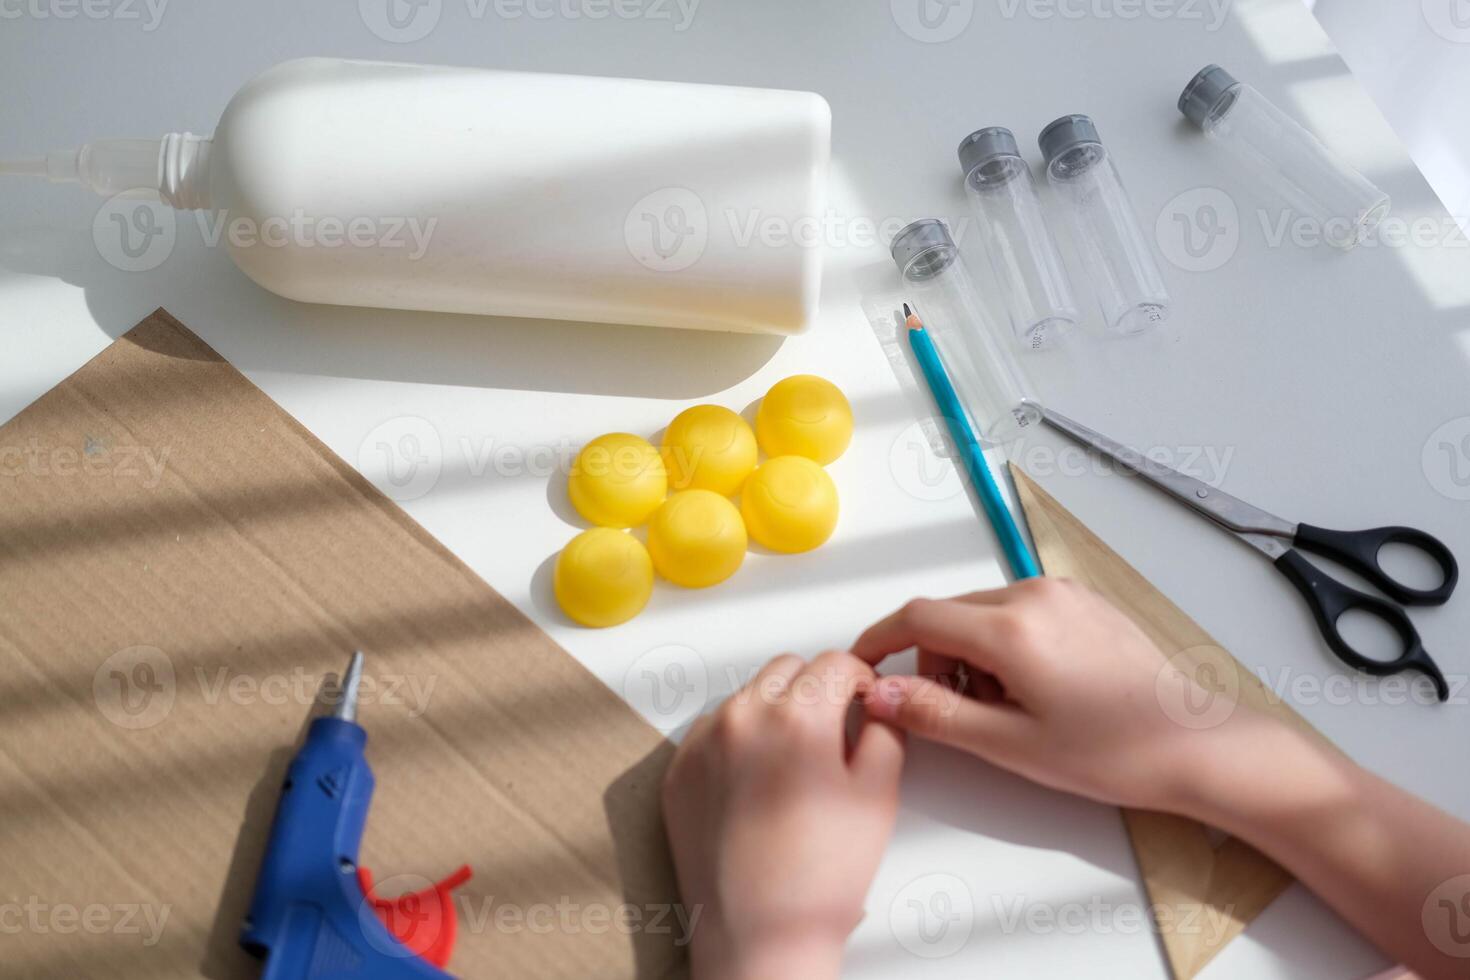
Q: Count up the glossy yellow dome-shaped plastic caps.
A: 6